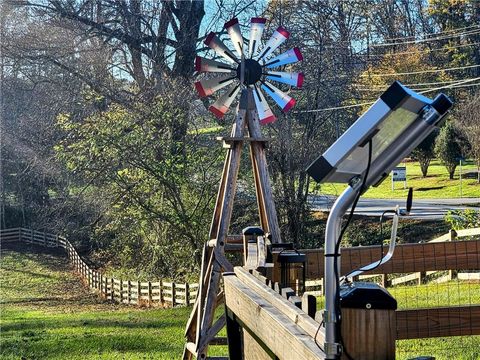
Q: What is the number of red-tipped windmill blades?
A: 11